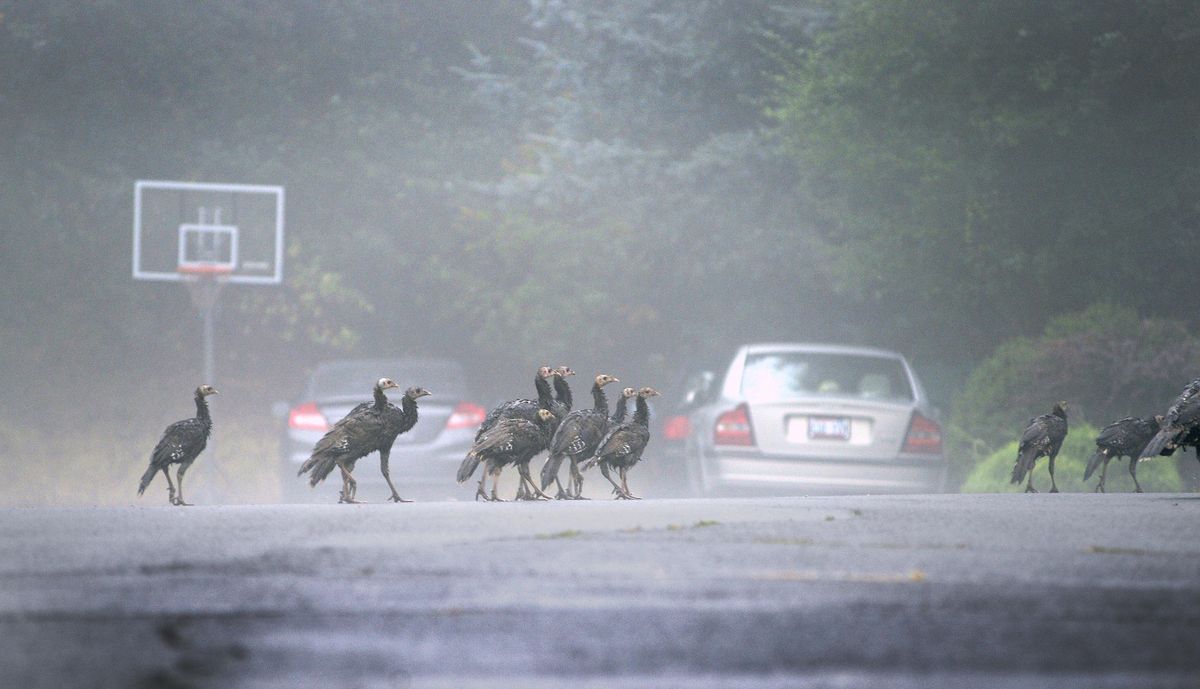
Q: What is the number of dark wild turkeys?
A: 12